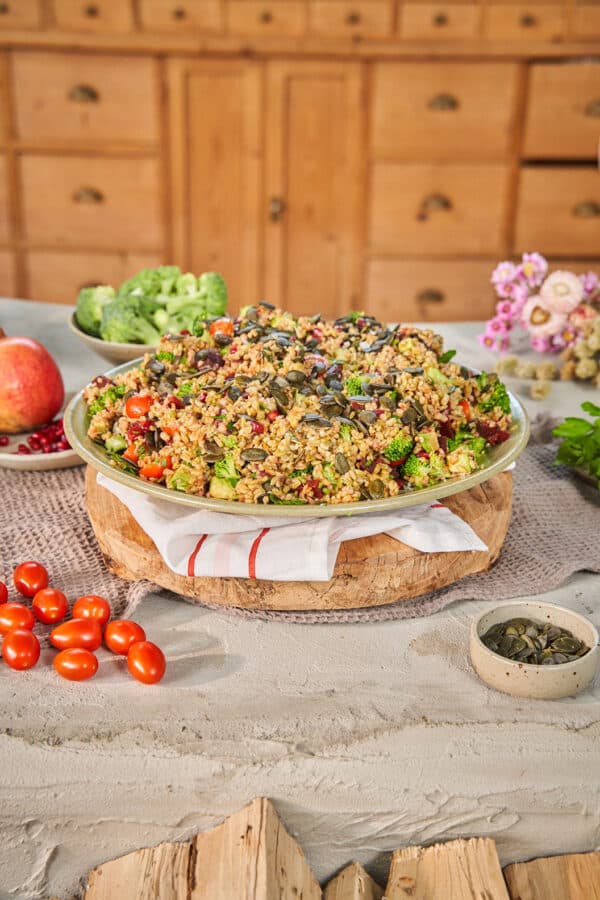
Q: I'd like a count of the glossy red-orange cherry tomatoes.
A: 10